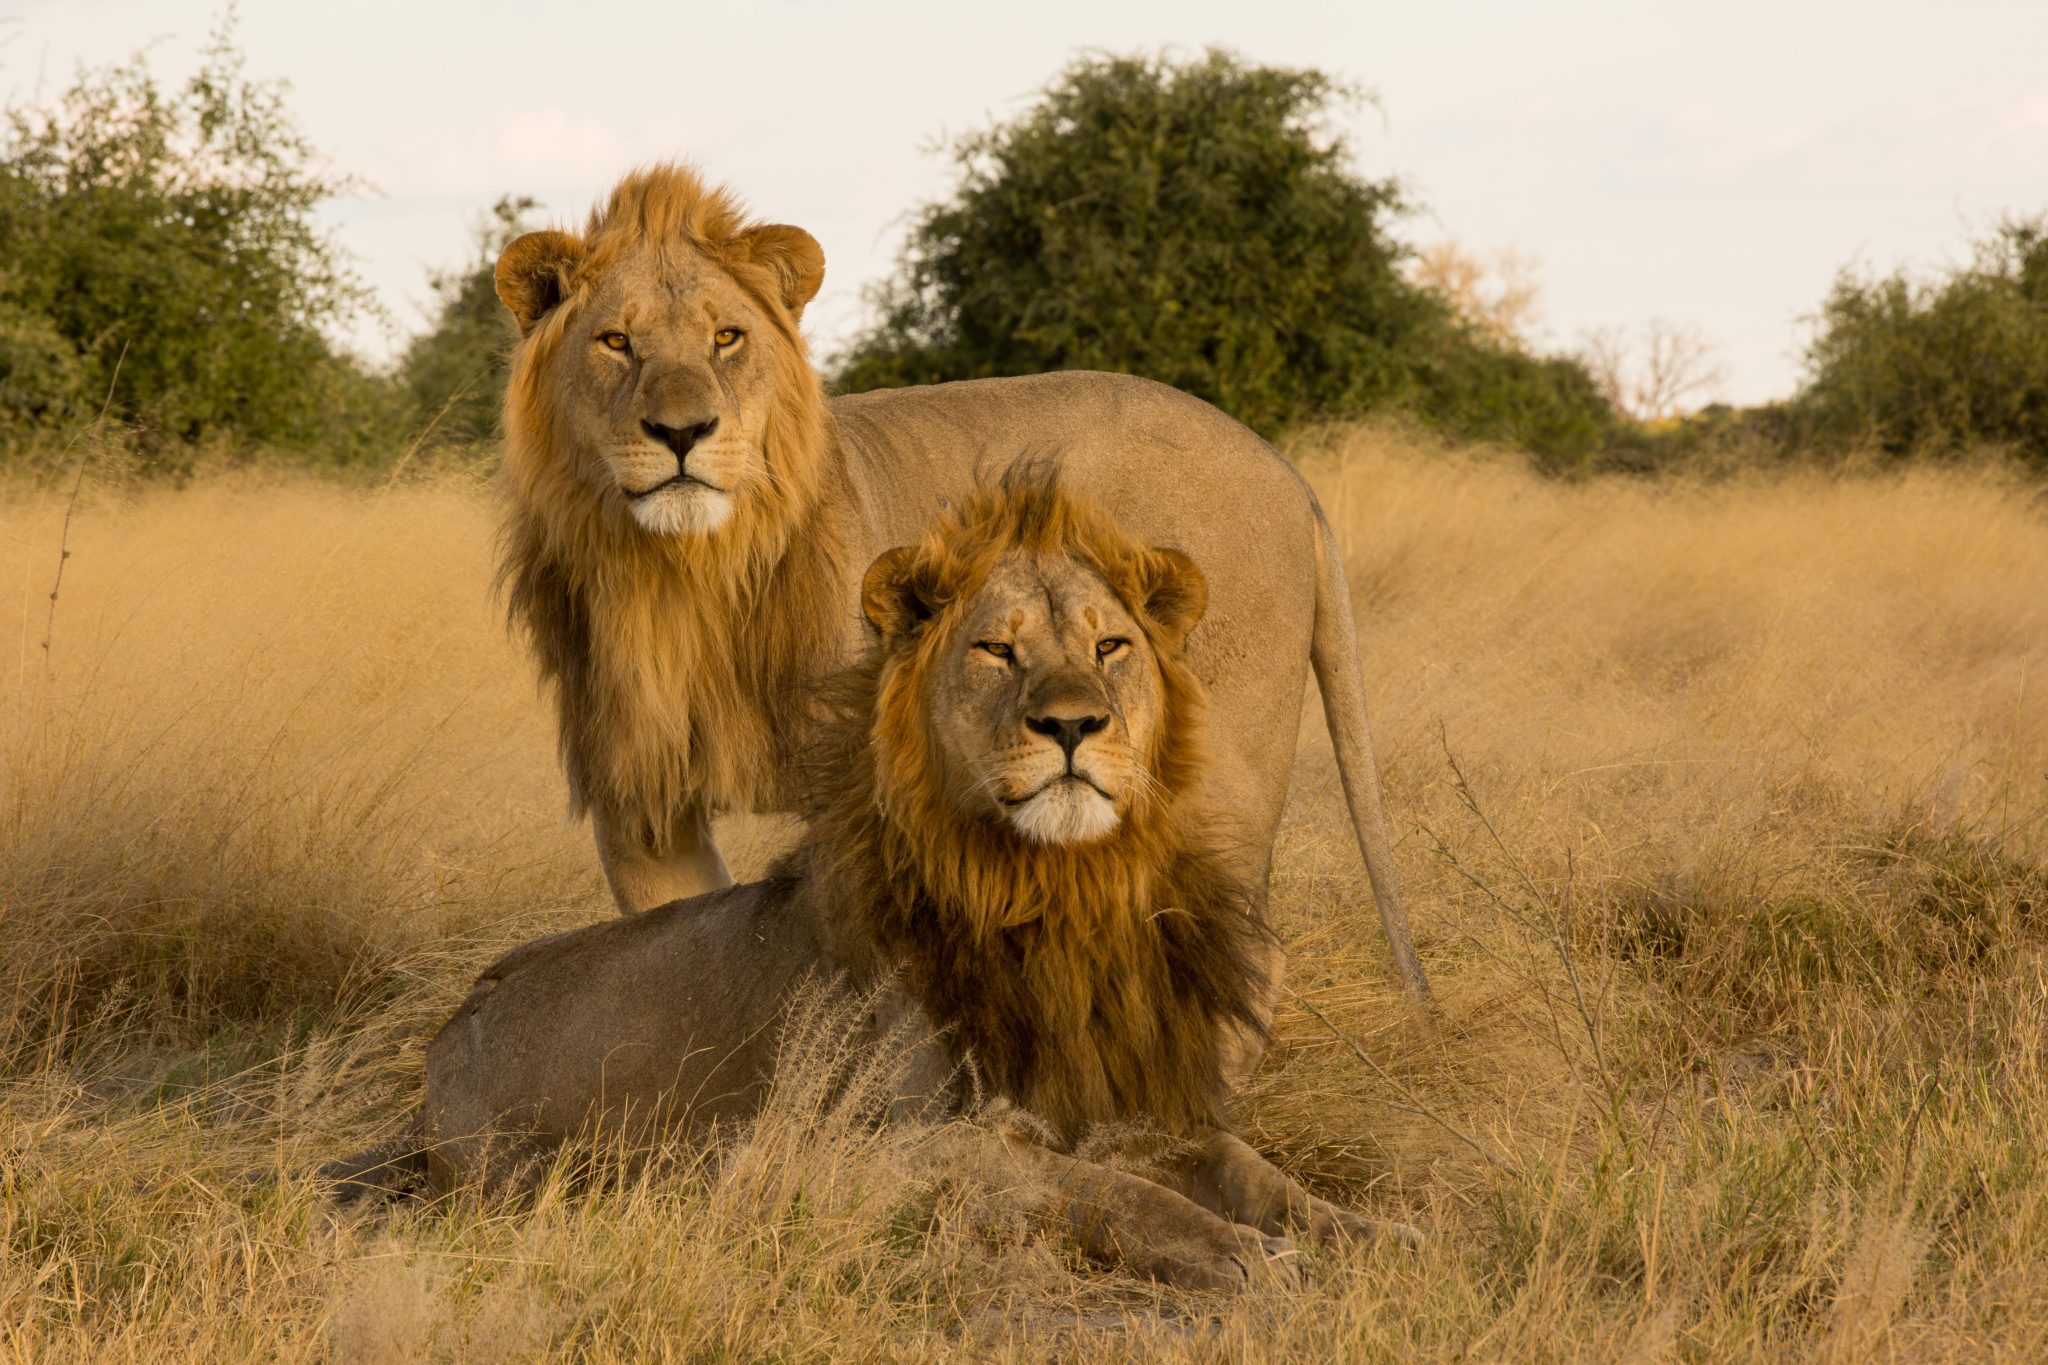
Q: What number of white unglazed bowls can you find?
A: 0